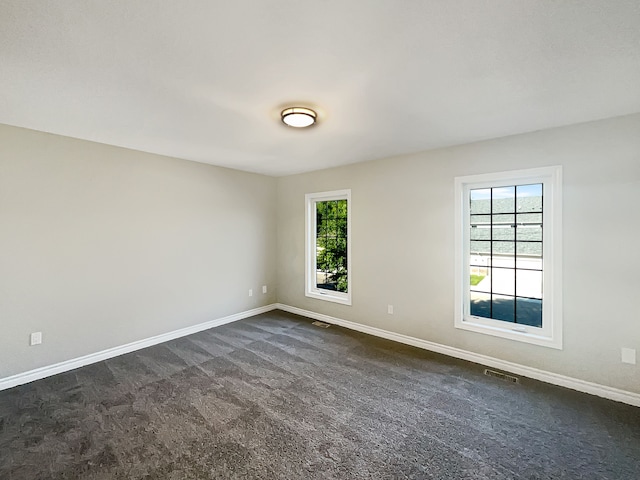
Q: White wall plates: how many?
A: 5